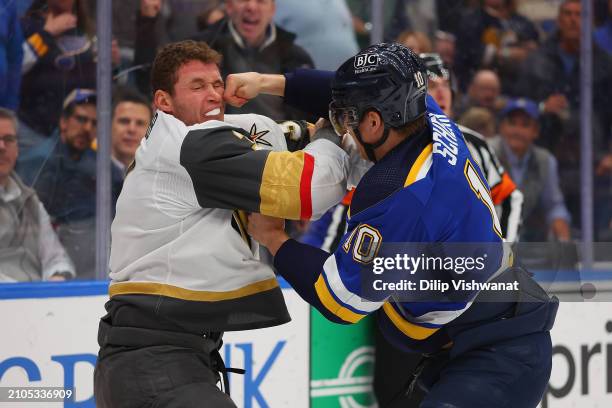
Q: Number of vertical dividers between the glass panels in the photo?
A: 3